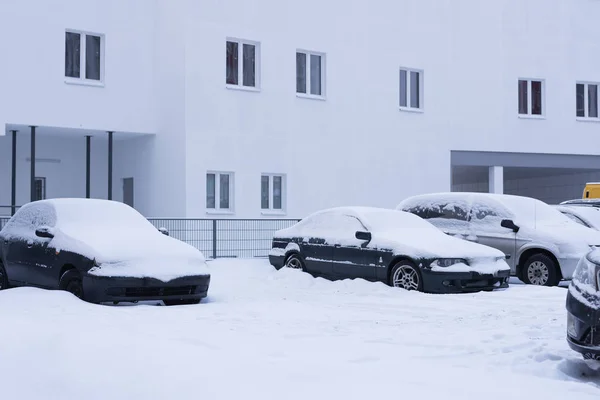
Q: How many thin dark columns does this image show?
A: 4